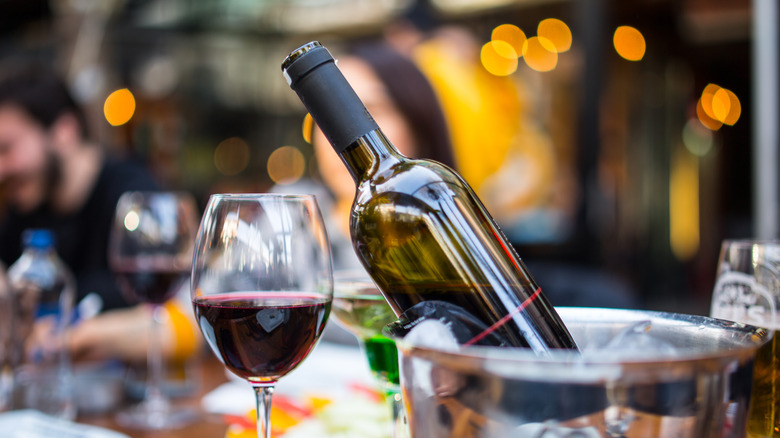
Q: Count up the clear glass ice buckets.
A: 0